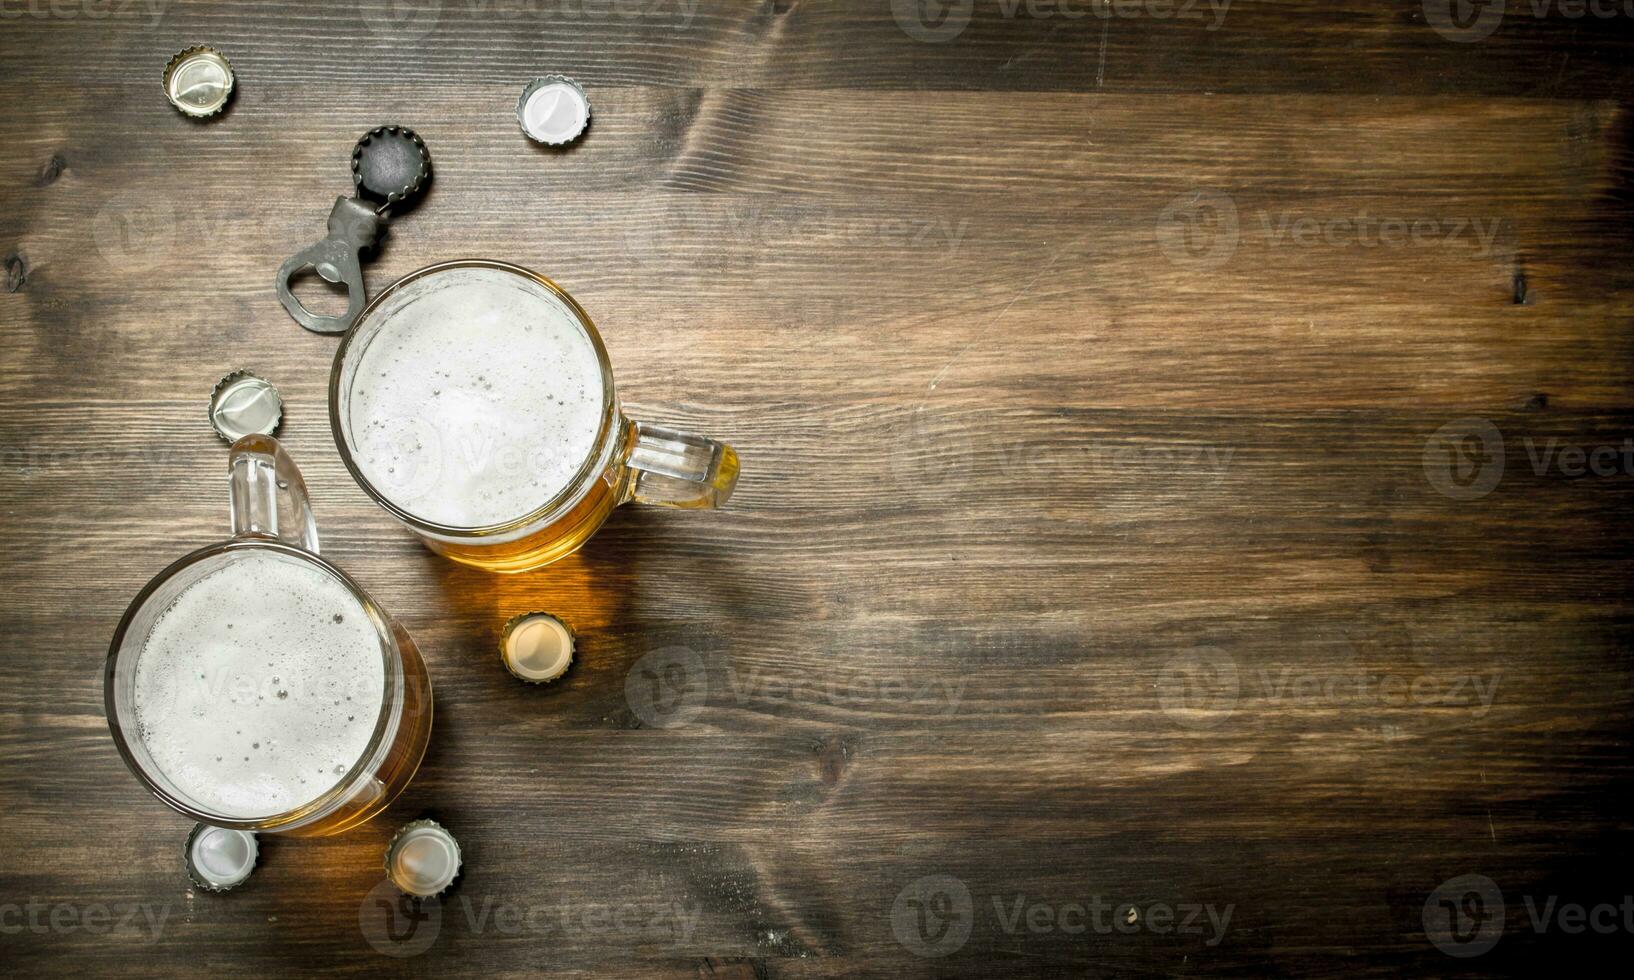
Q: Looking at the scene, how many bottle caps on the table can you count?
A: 6